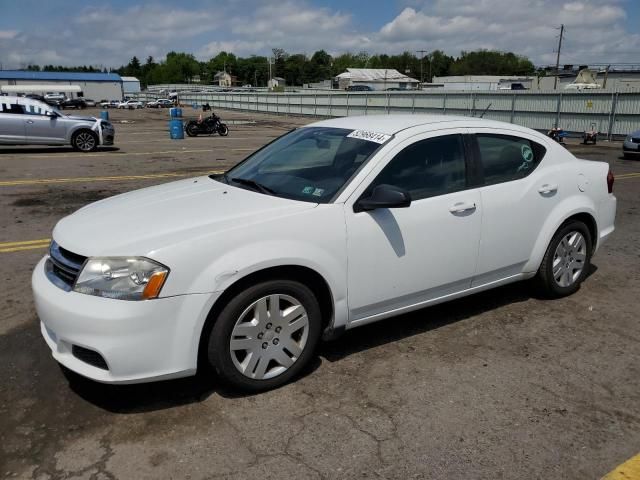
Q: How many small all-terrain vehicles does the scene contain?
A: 2